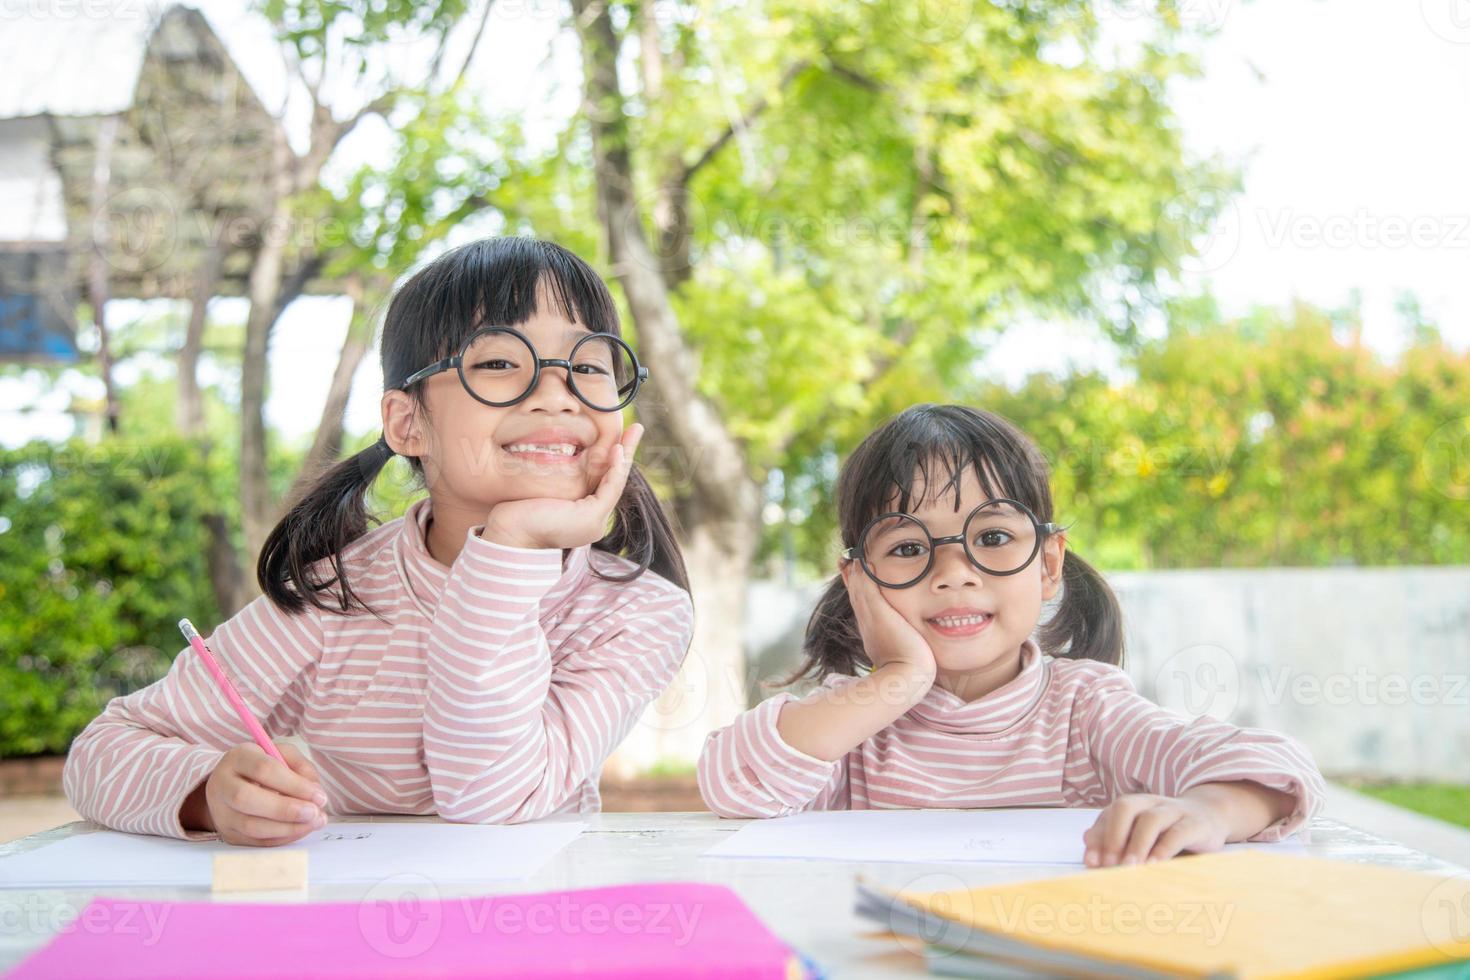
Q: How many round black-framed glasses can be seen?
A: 2